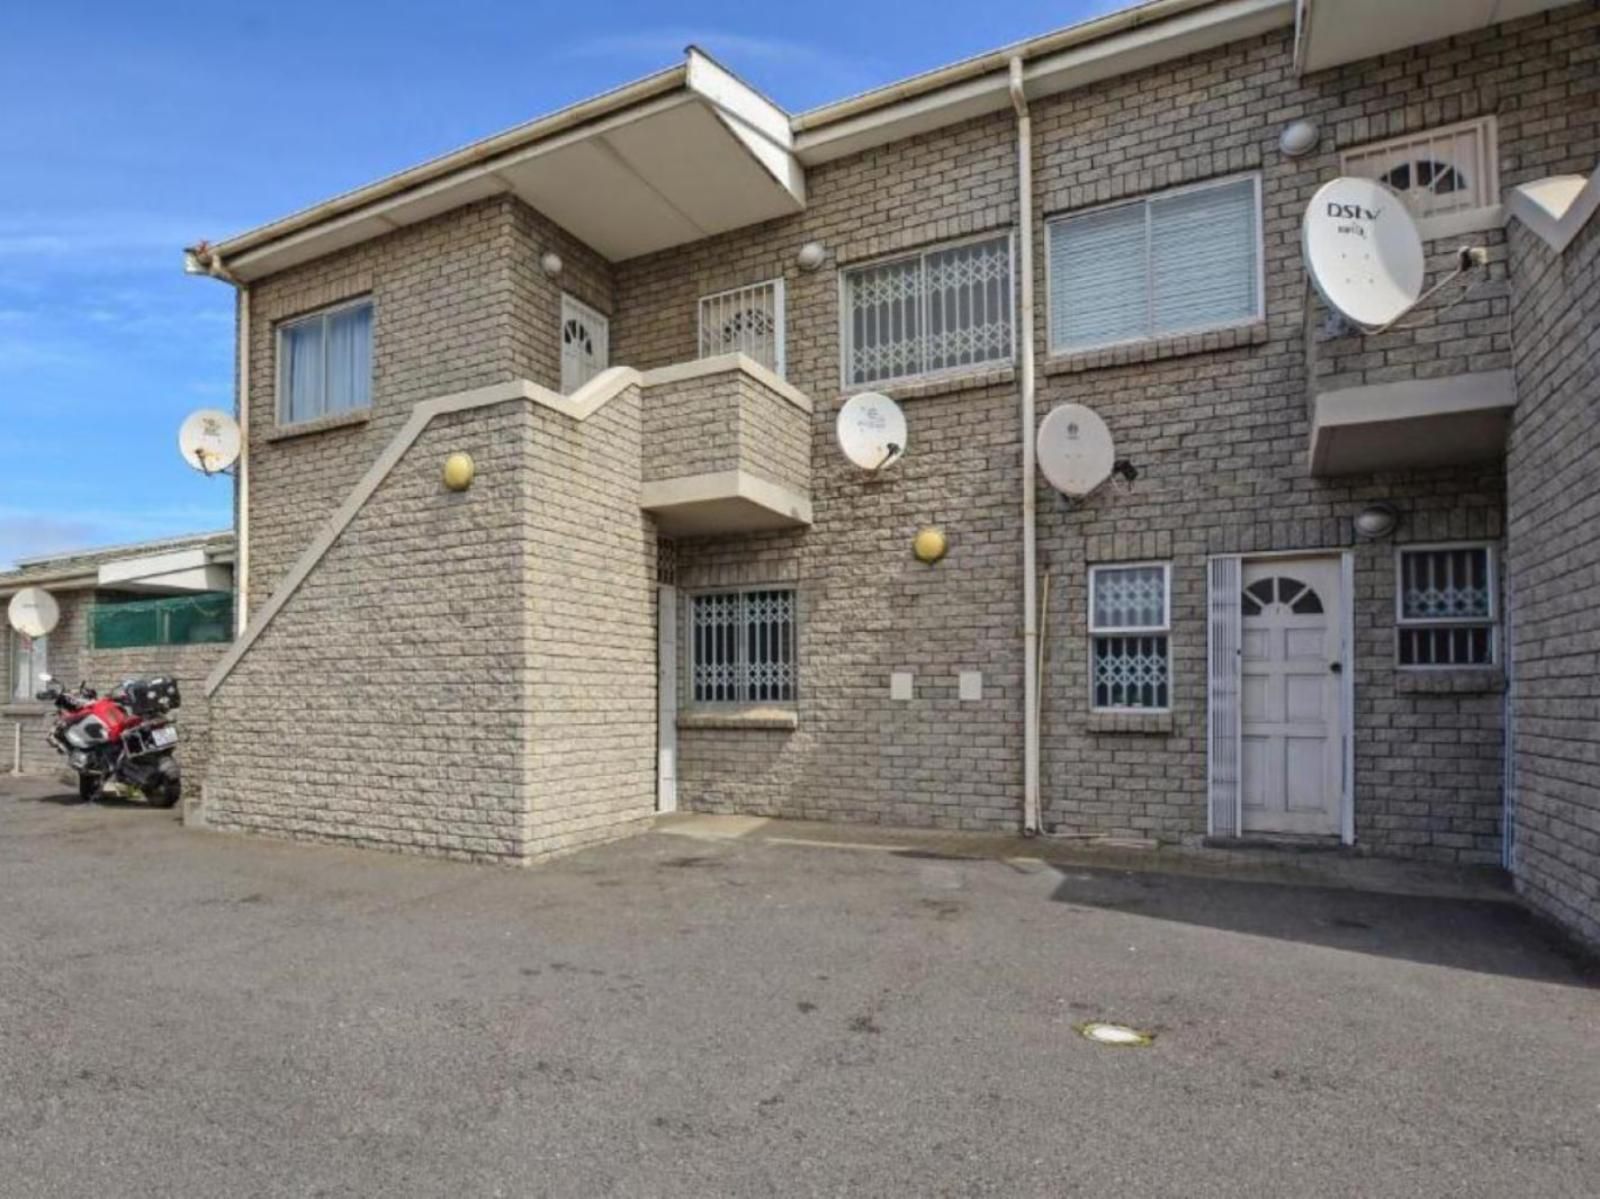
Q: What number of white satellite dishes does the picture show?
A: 5